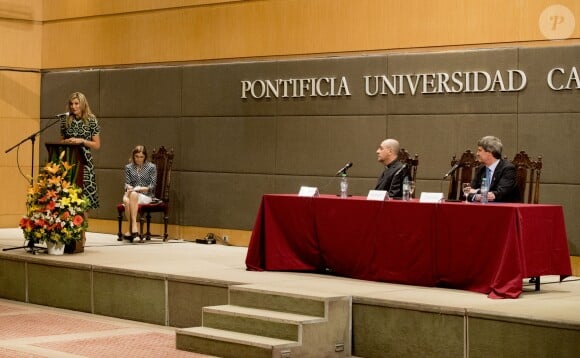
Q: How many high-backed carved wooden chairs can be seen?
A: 4